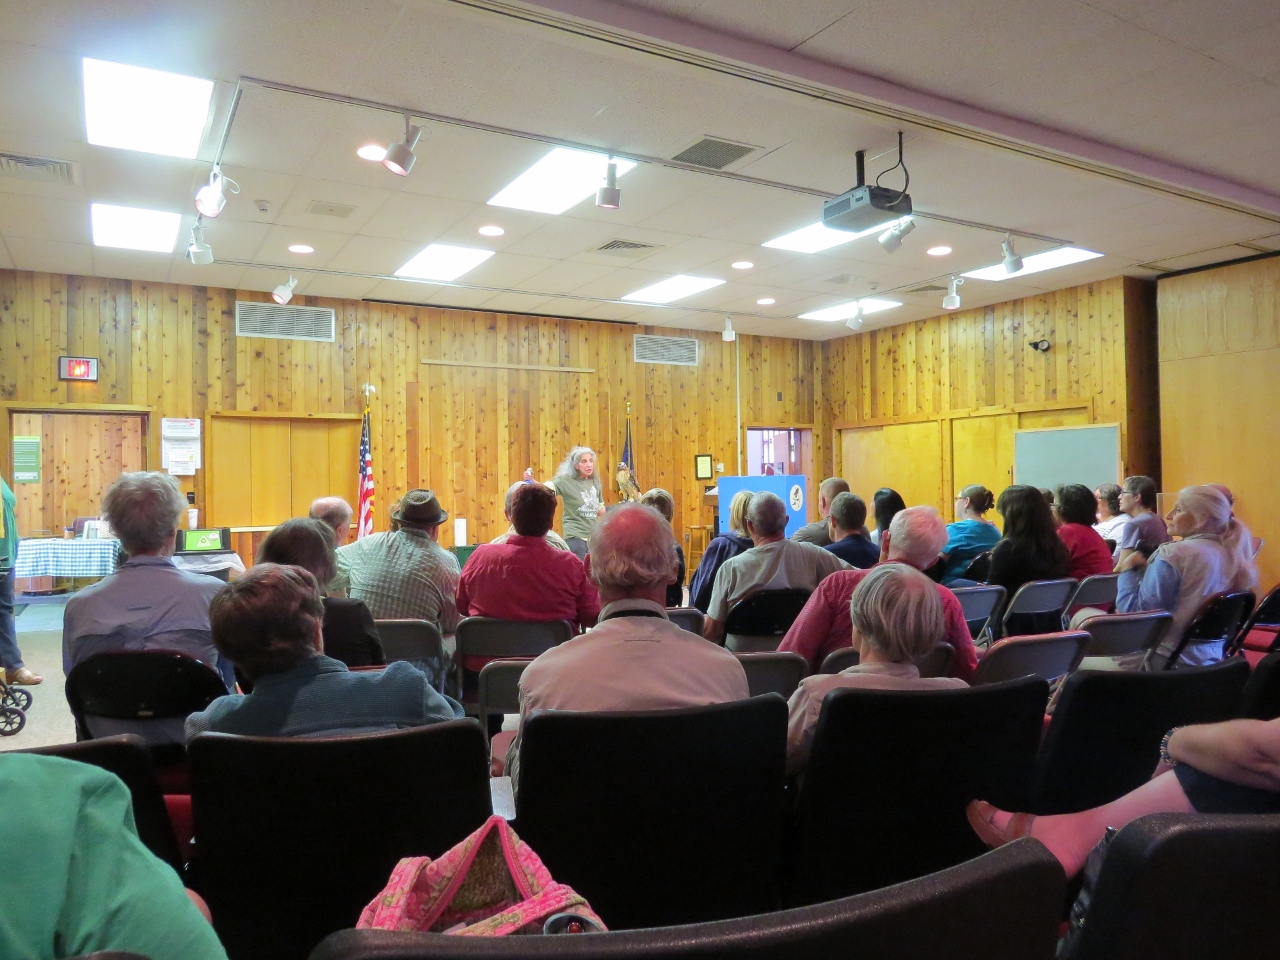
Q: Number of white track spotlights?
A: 10